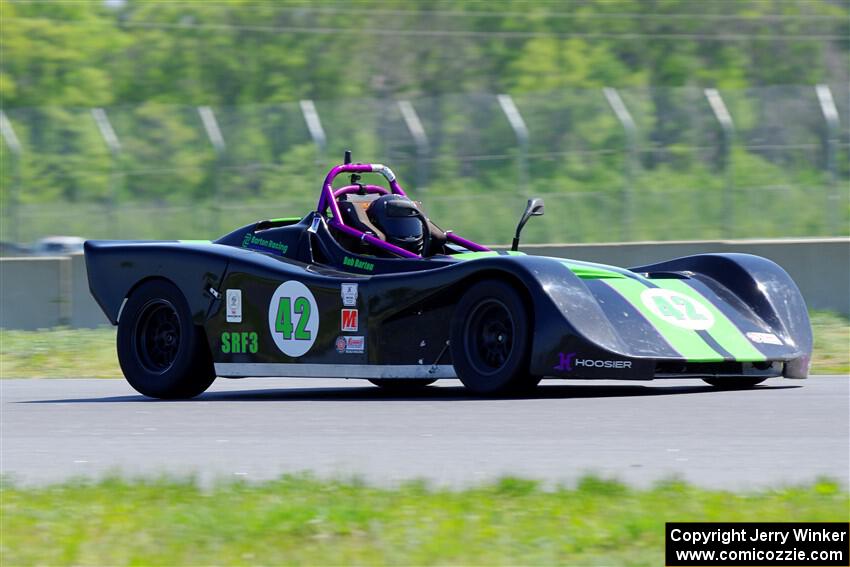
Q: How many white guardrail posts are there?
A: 9